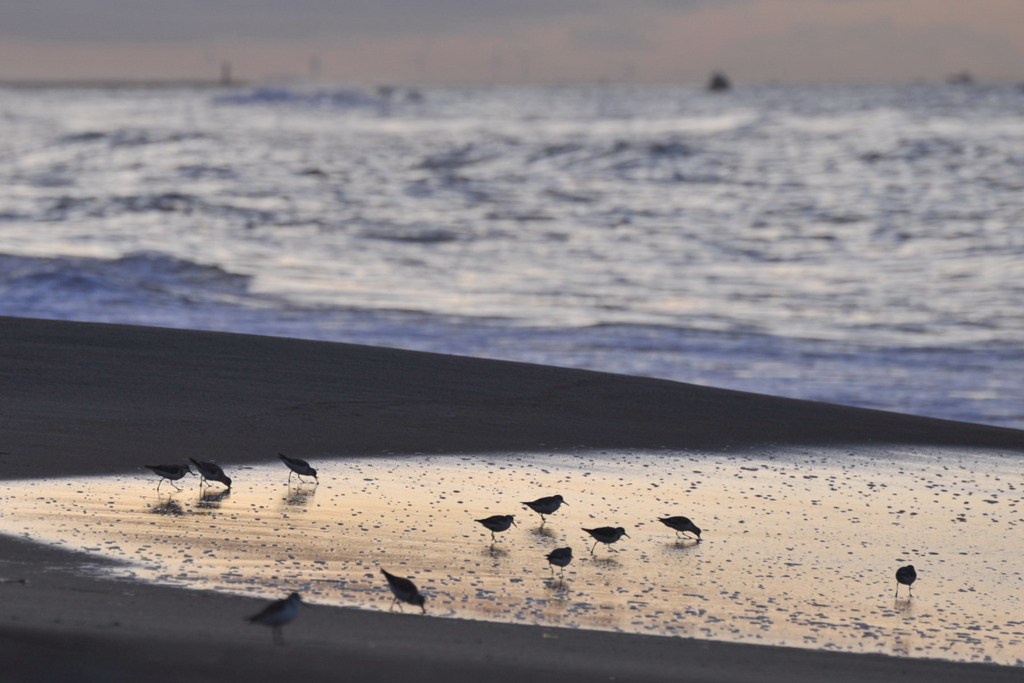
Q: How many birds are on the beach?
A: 11